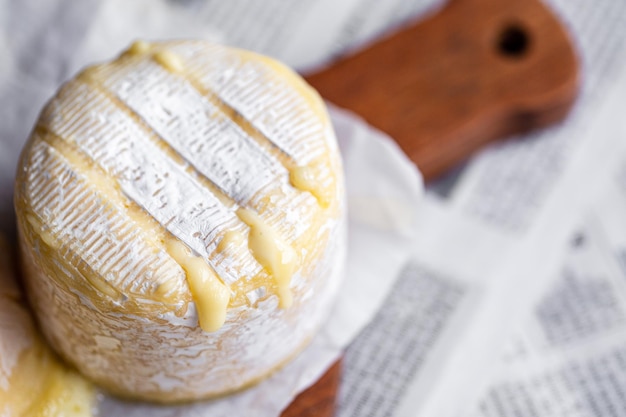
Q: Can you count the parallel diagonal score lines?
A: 3